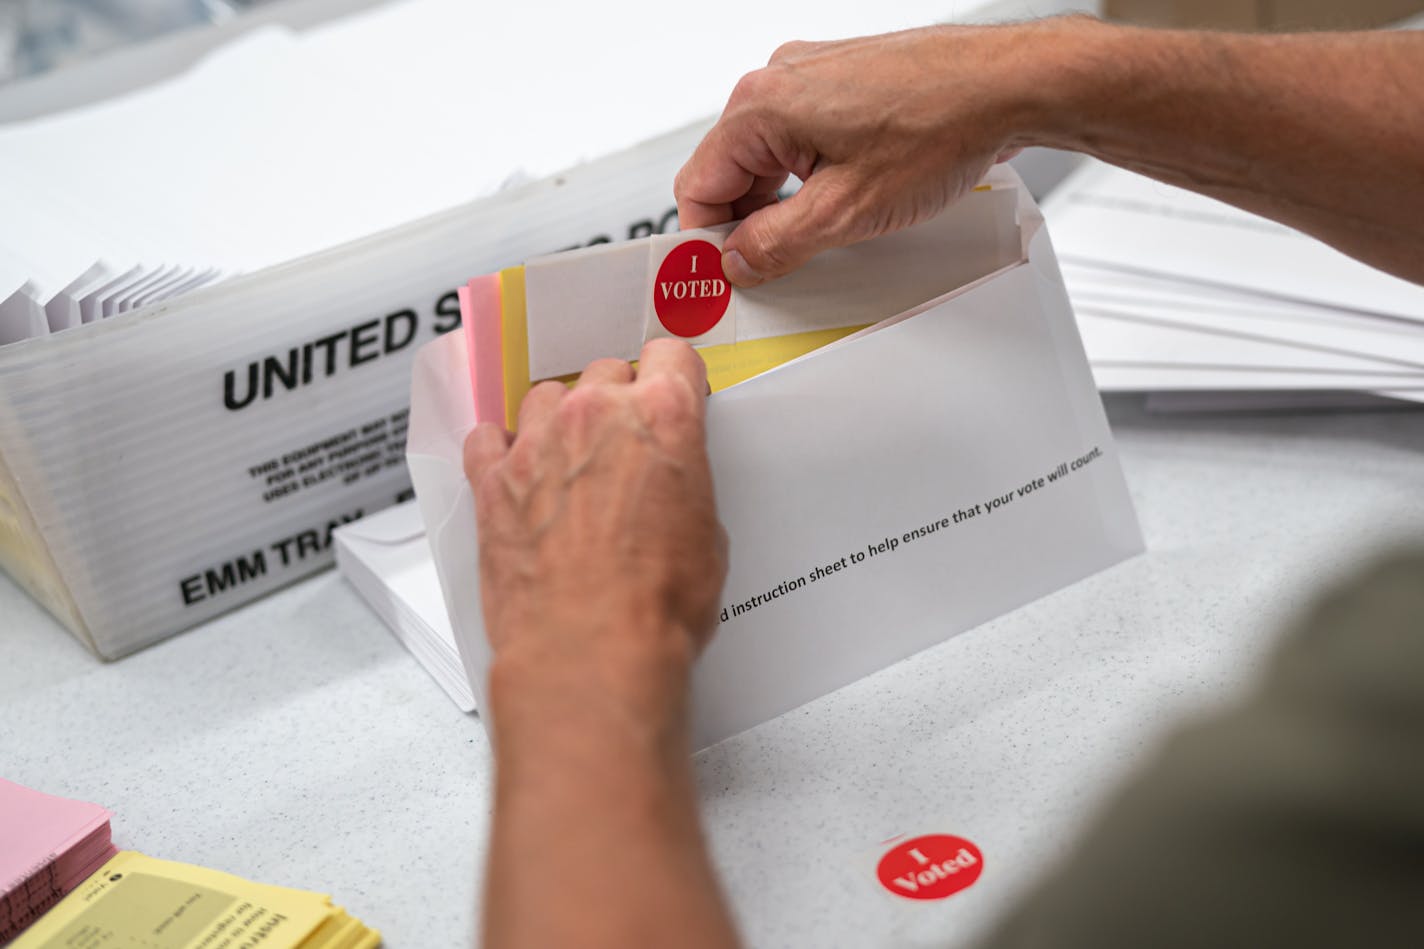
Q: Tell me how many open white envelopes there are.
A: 1